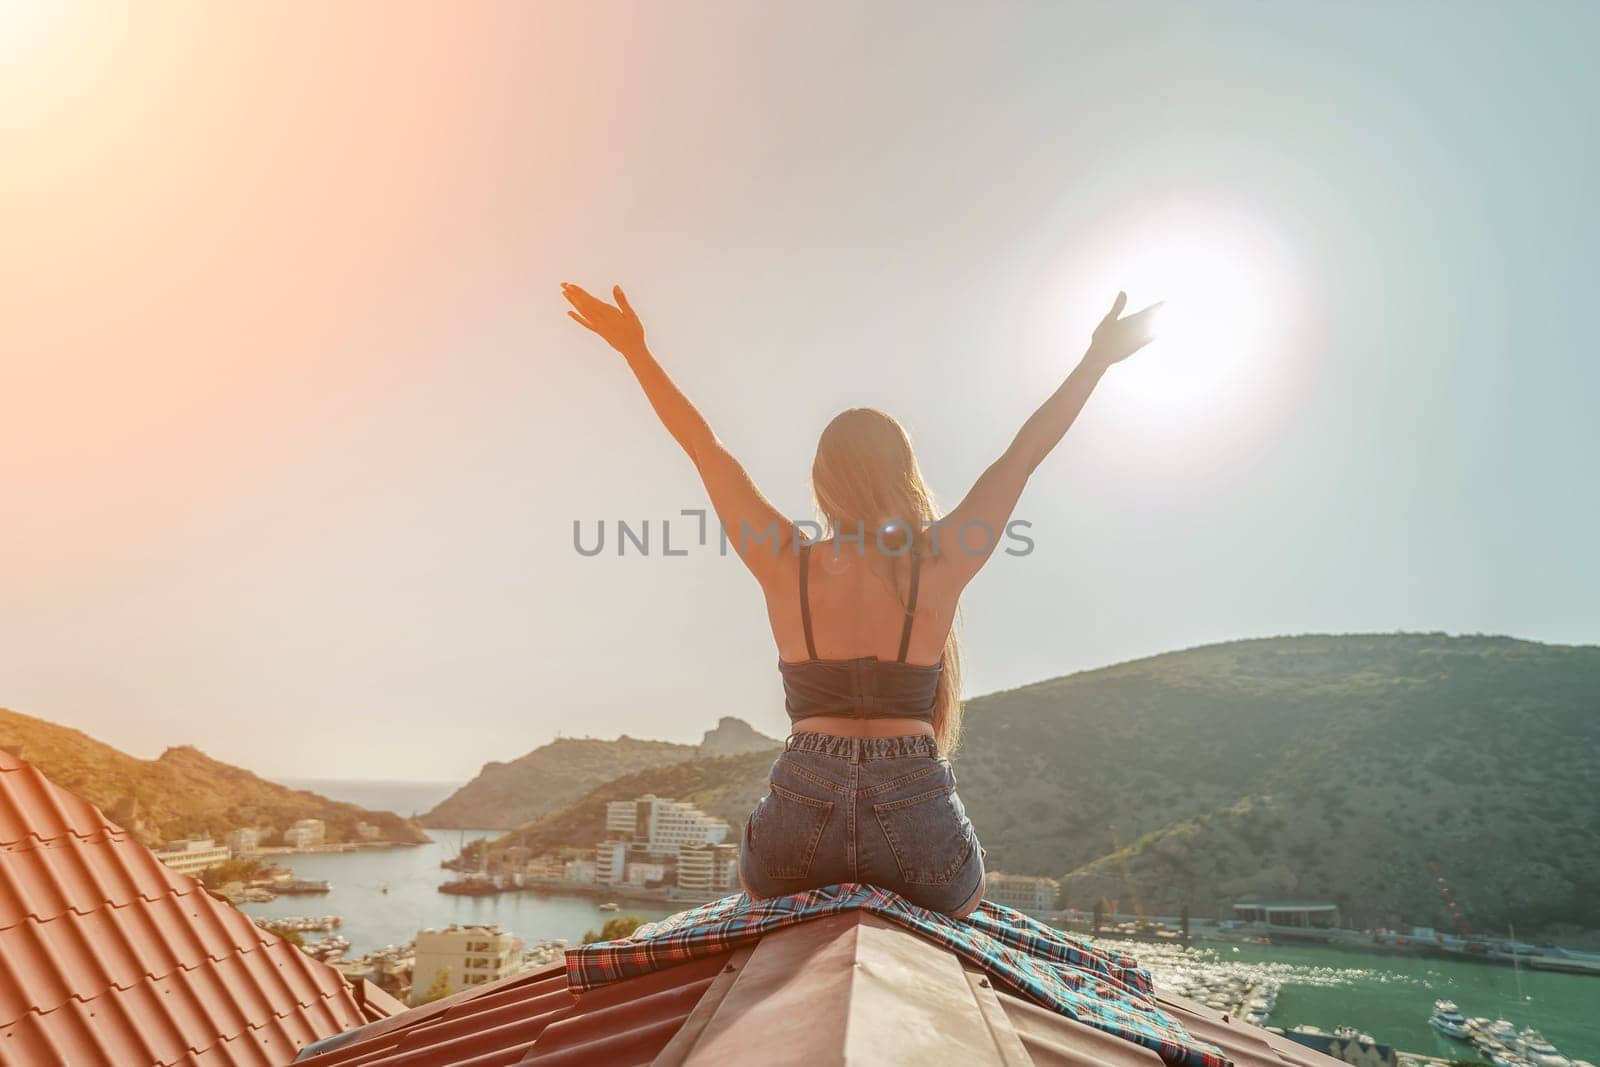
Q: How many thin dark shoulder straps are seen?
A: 2